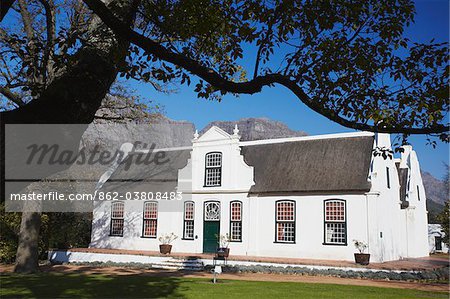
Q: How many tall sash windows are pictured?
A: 7